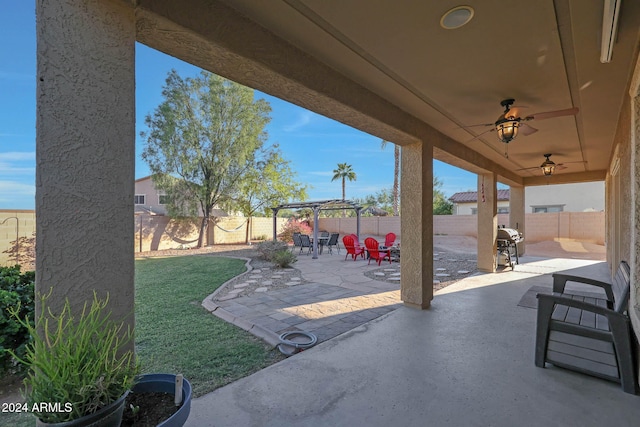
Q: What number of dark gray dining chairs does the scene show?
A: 4